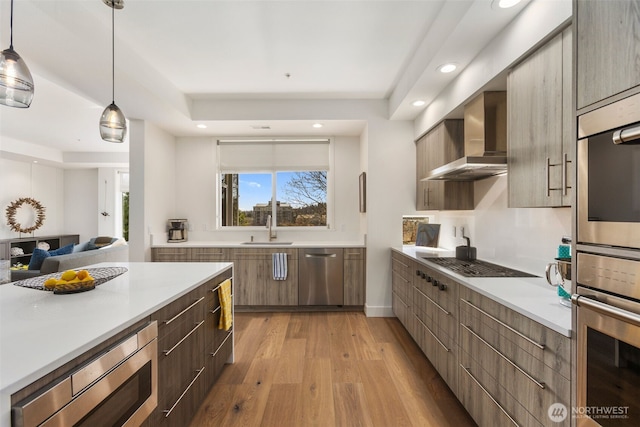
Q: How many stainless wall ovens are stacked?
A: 2